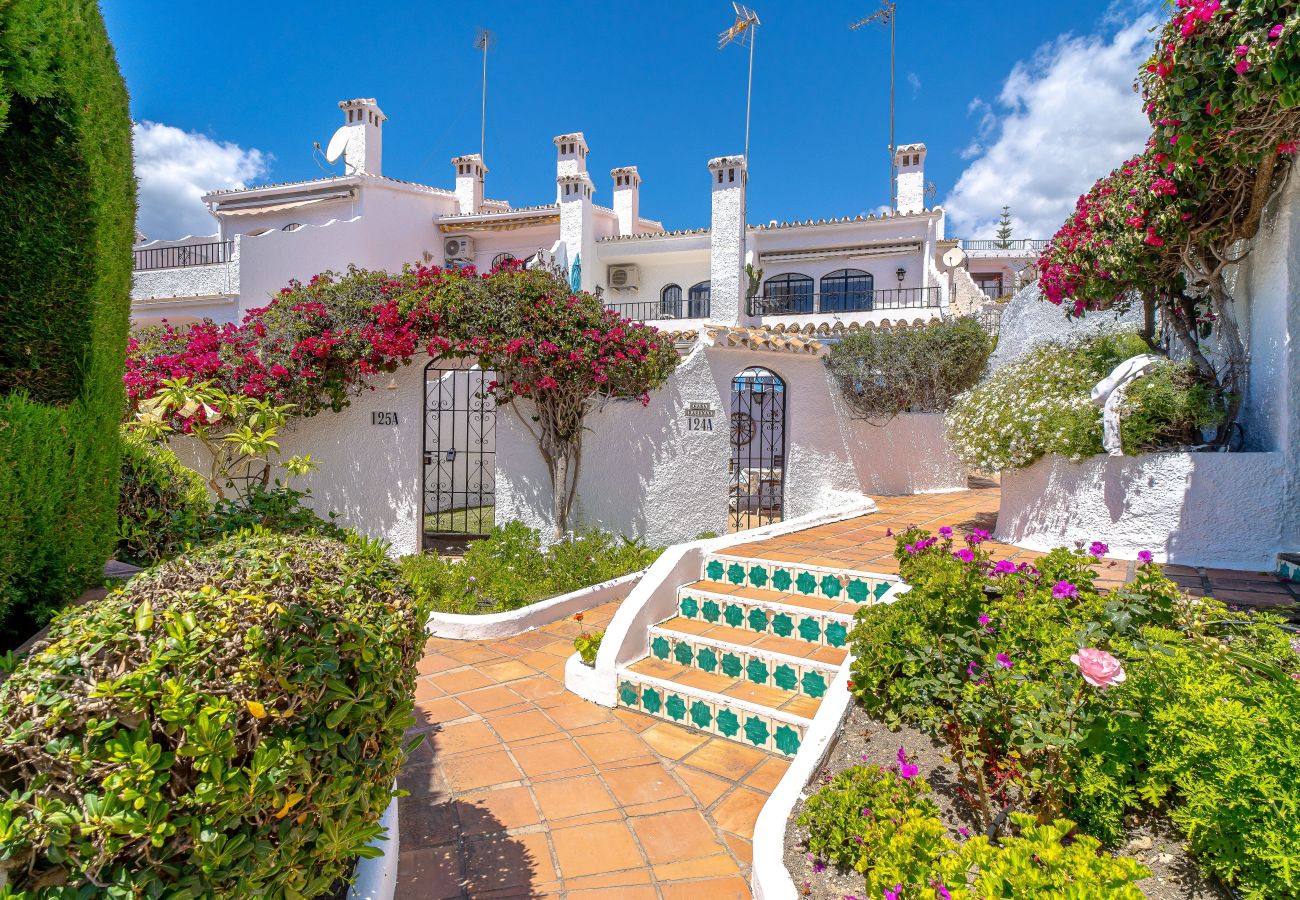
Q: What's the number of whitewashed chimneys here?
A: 7